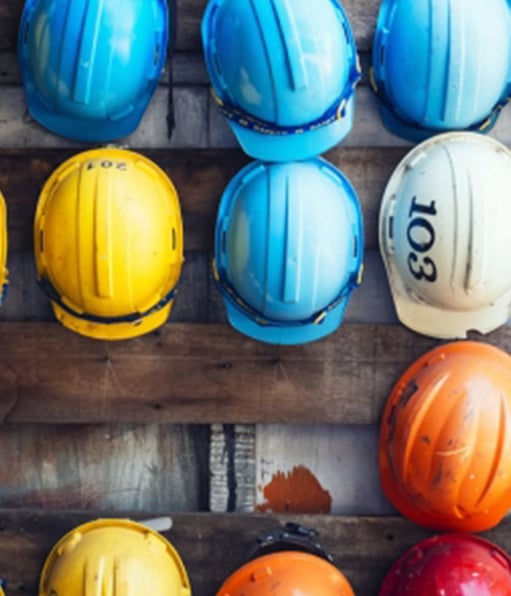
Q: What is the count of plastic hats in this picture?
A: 11